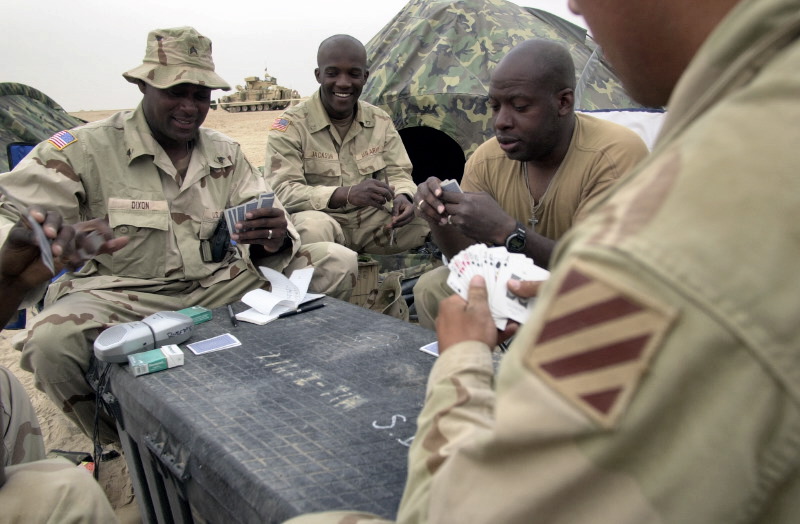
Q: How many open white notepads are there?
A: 1